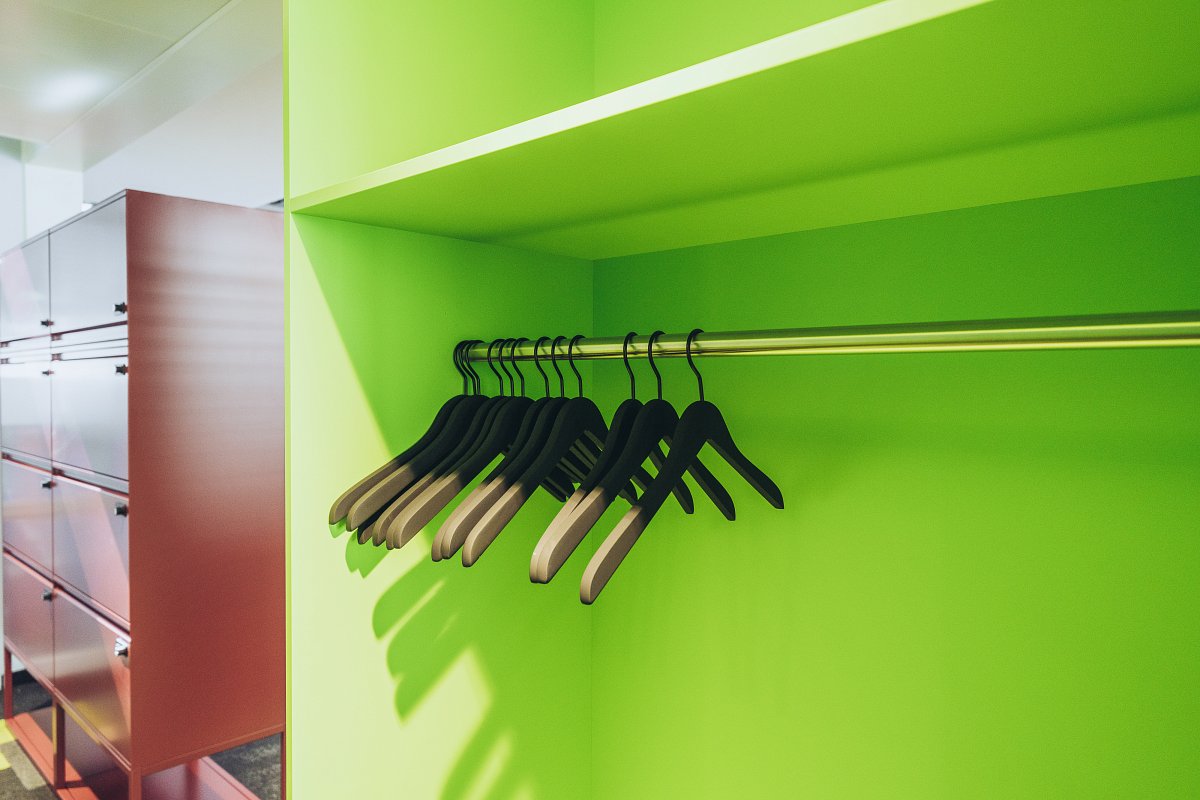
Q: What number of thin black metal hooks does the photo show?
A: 12